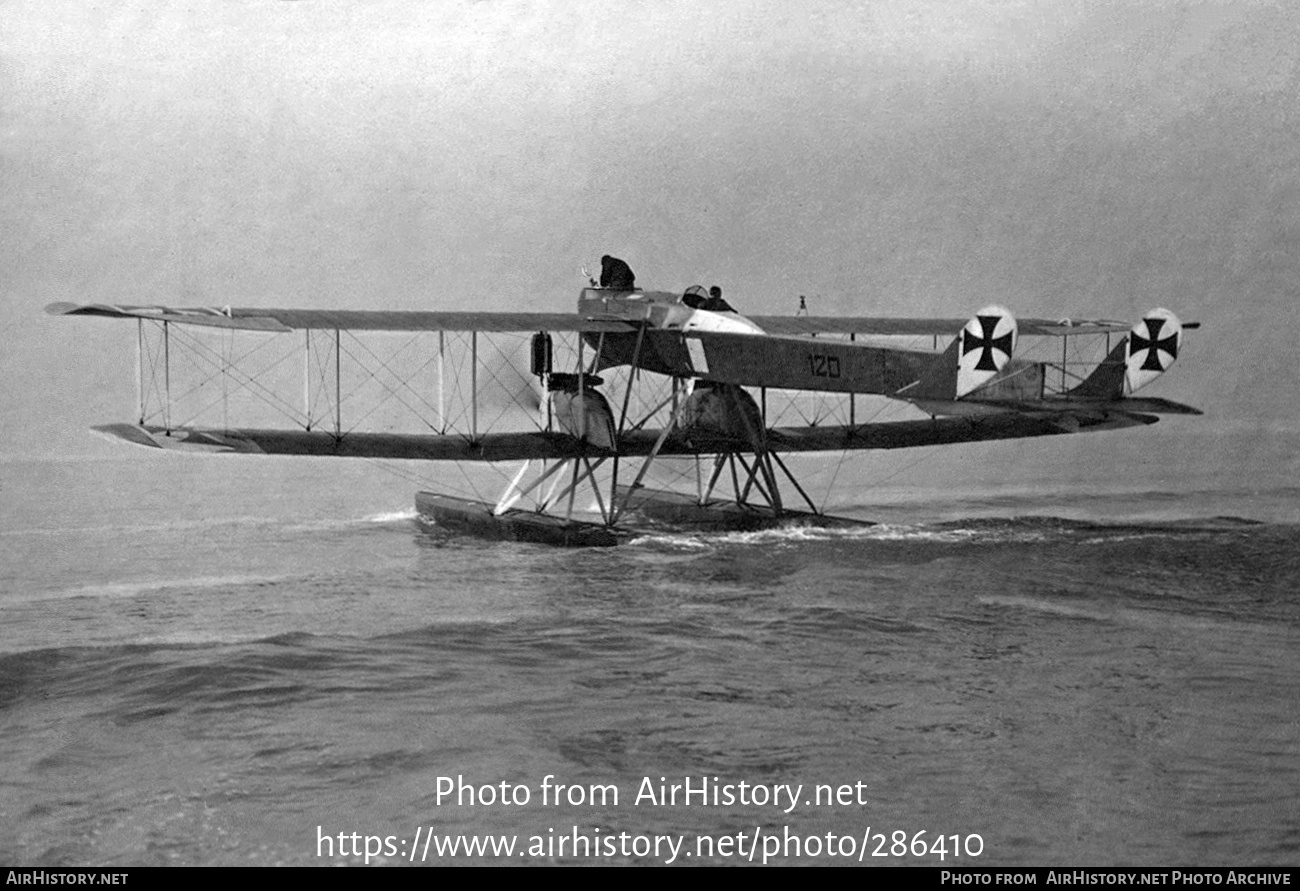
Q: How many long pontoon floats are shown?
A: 2